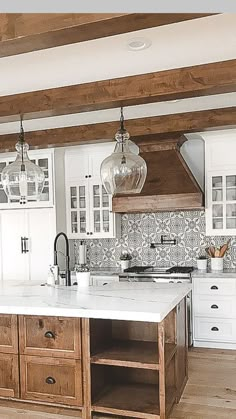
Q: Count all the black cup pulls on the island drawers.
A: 2